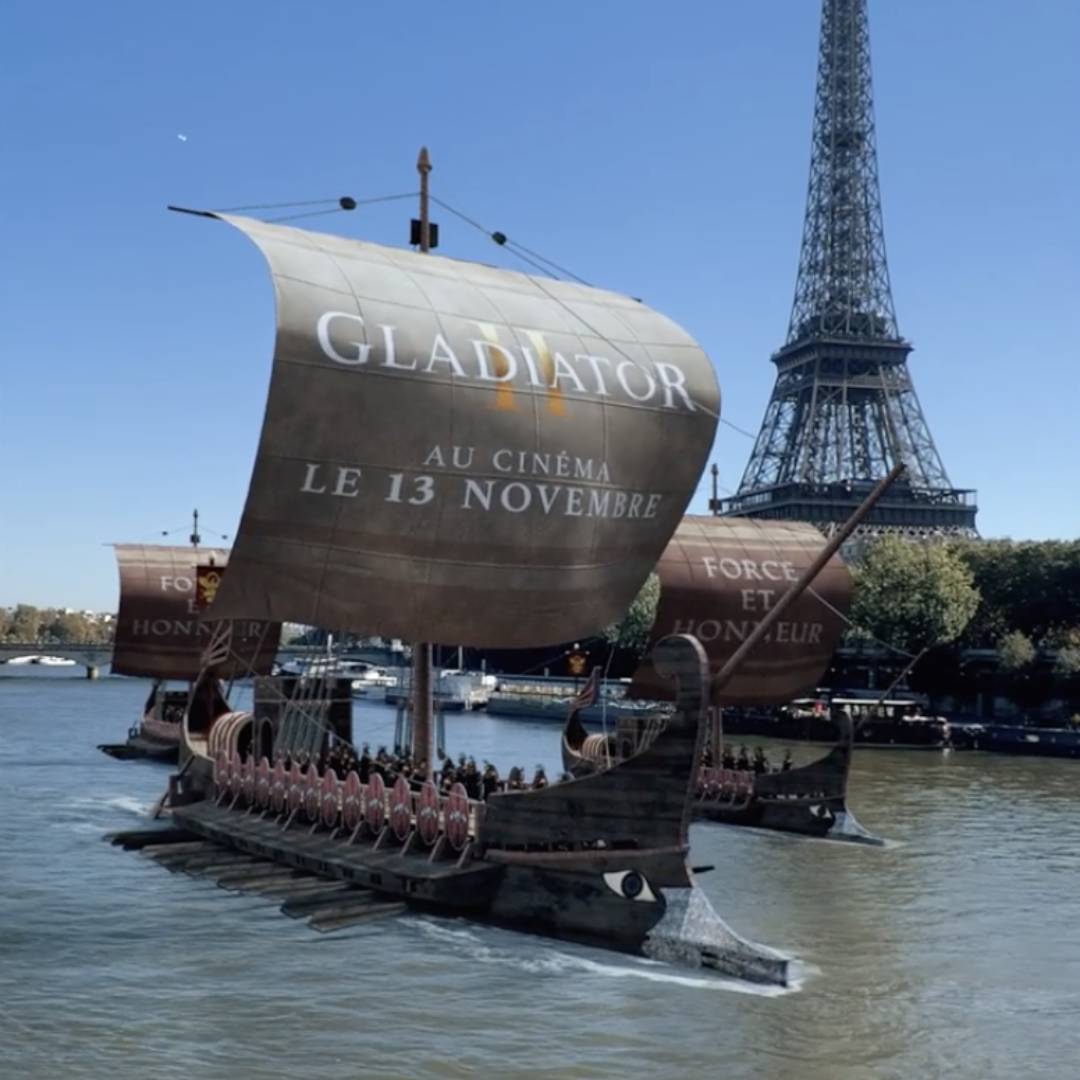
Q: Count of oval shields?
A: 13